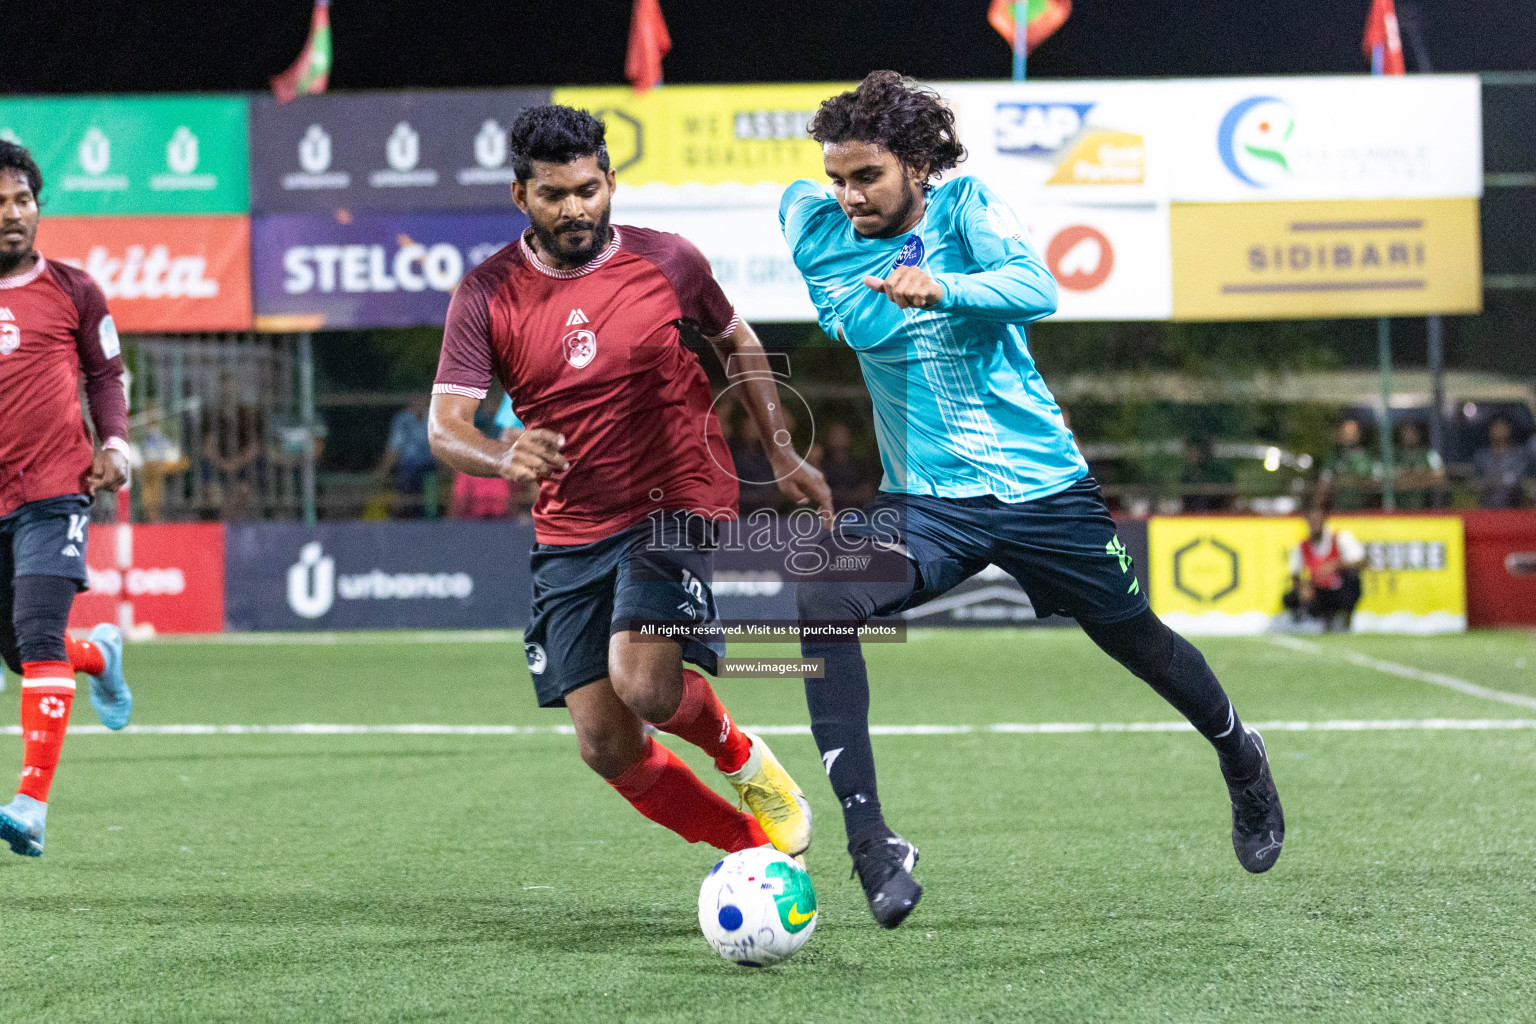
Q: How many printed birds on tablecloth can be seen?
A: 0